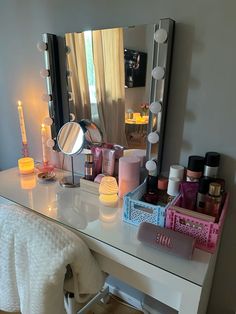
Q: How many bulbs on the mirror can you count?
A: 10